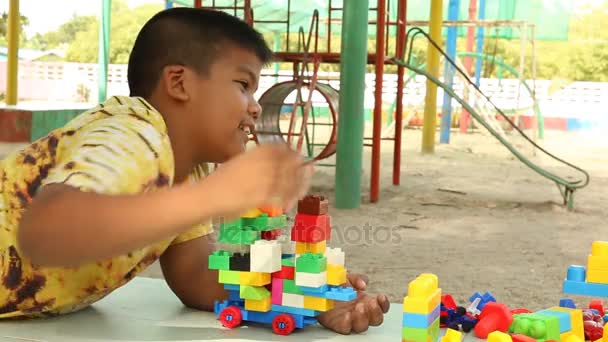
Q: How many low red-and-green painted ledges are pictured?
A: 1